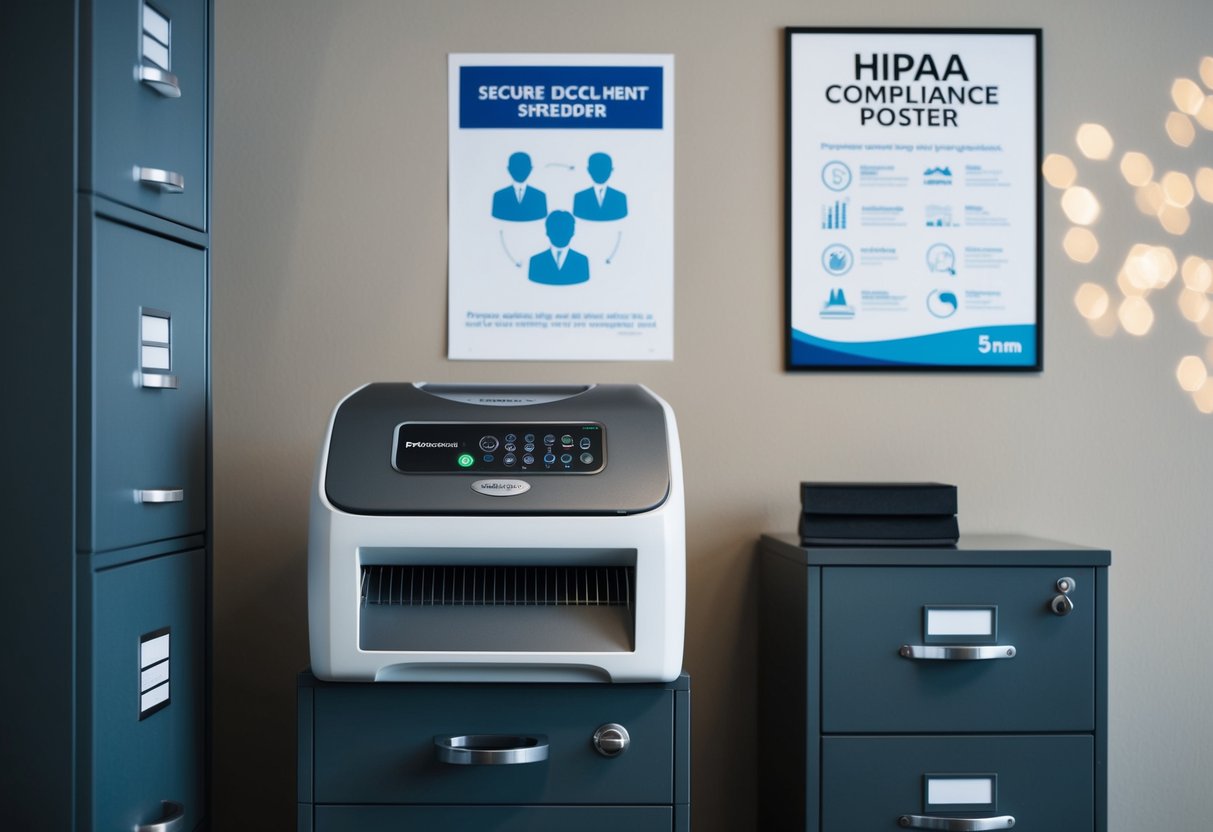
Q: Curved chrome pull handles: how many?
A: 8